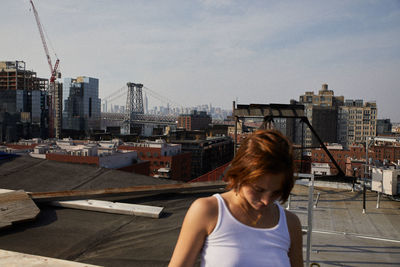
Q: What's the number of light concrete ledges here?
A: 2